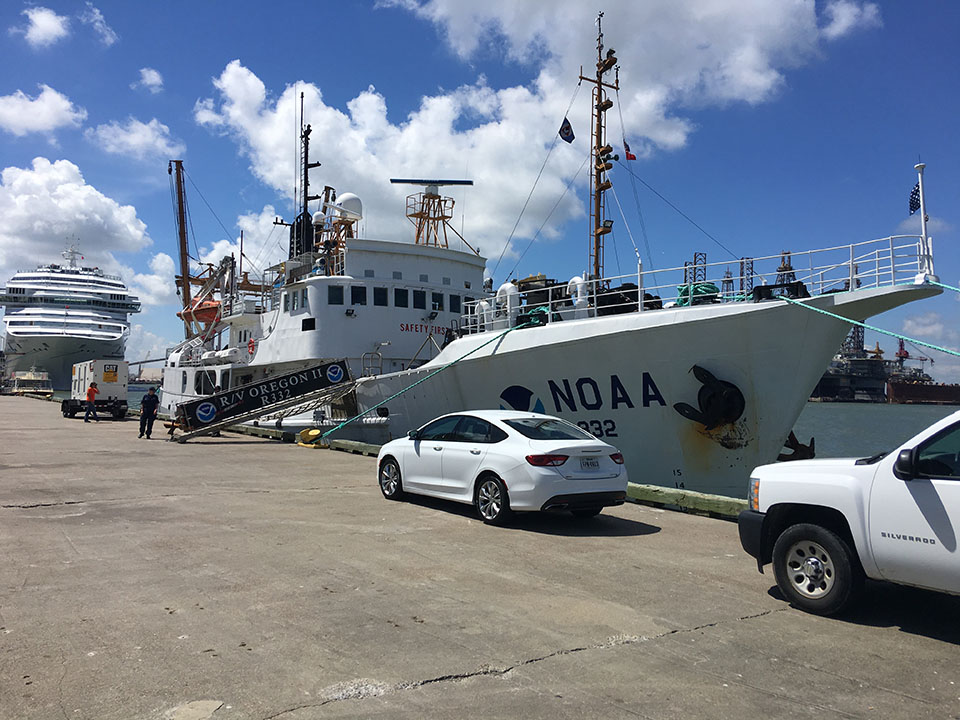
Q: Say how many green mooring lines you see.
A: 3